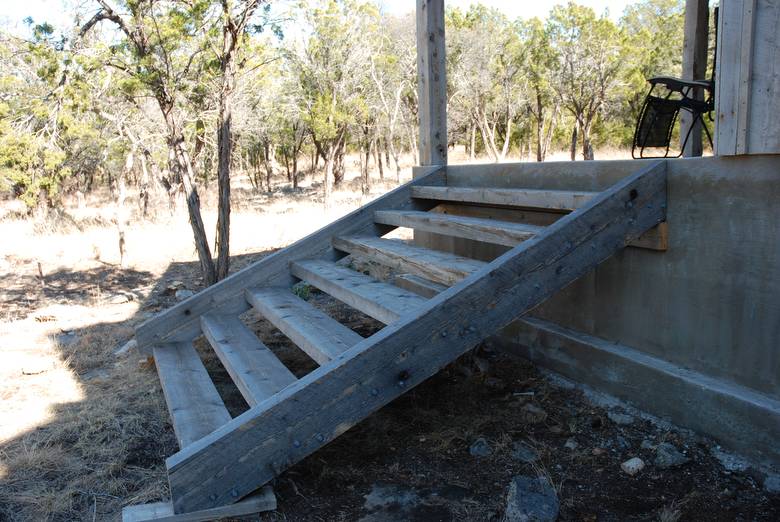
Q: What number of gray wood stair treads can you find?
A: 7